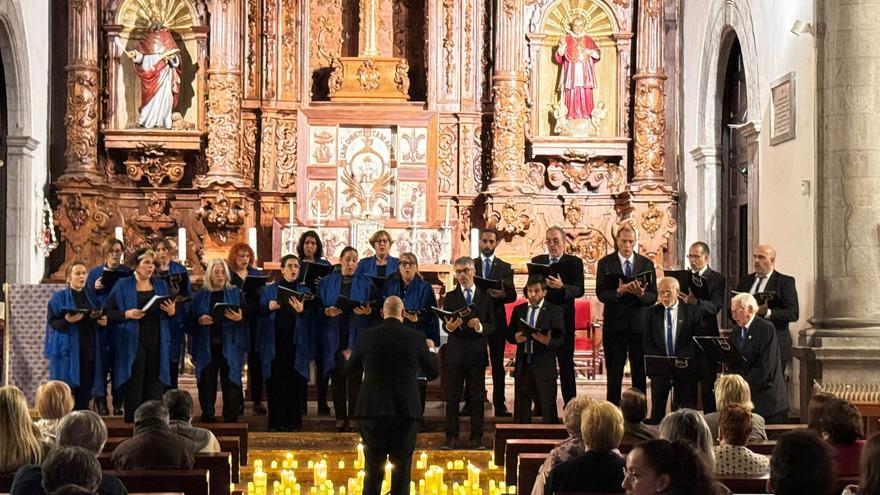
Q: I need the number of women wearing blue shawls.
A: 11